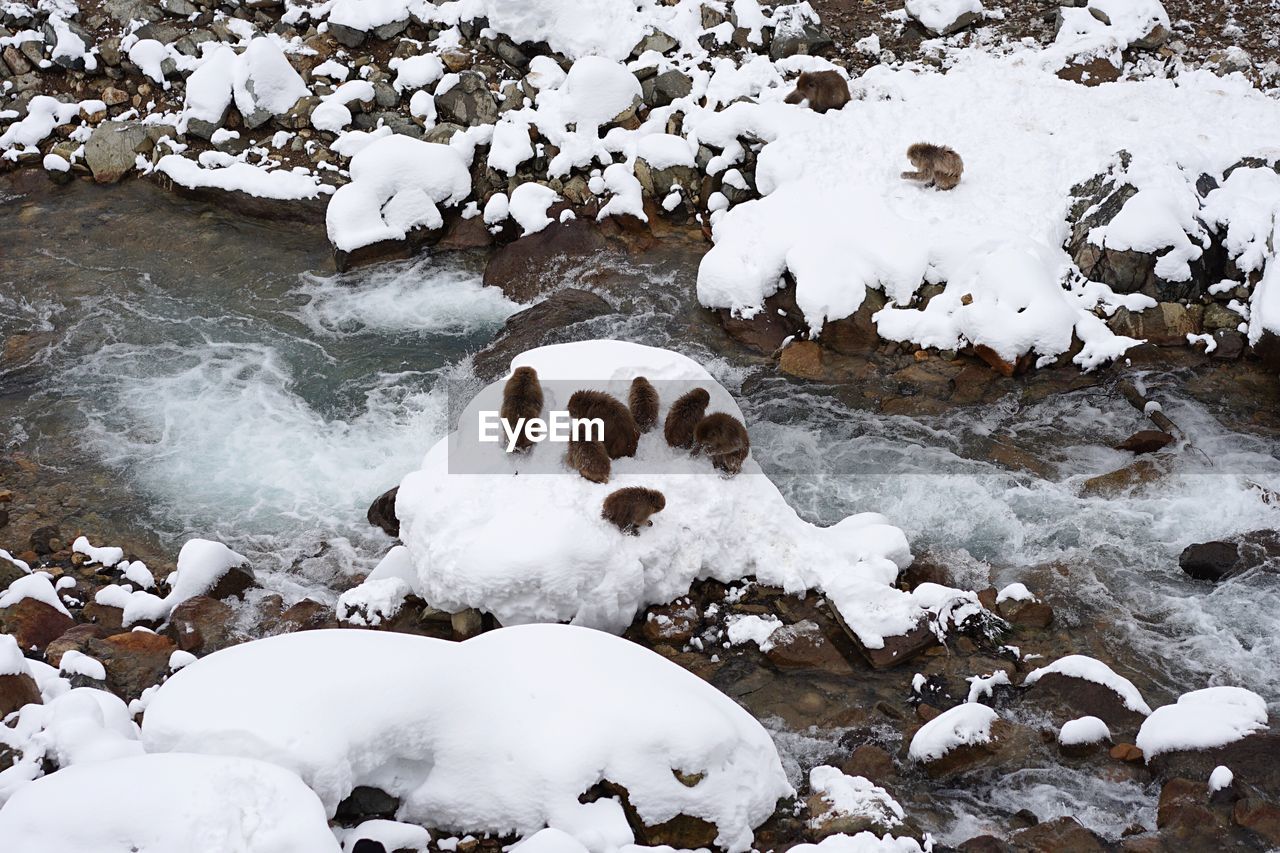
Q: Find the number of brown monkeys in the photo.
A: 9